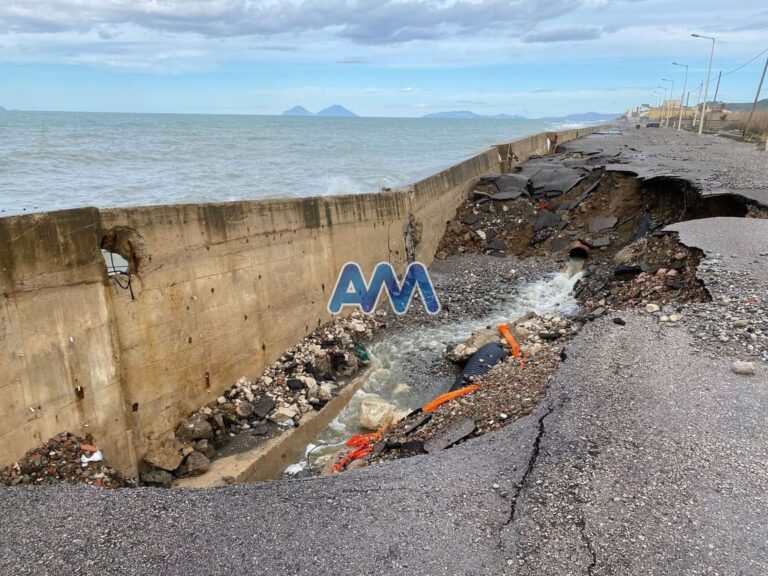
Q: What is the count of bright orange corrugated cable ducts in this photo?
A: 2